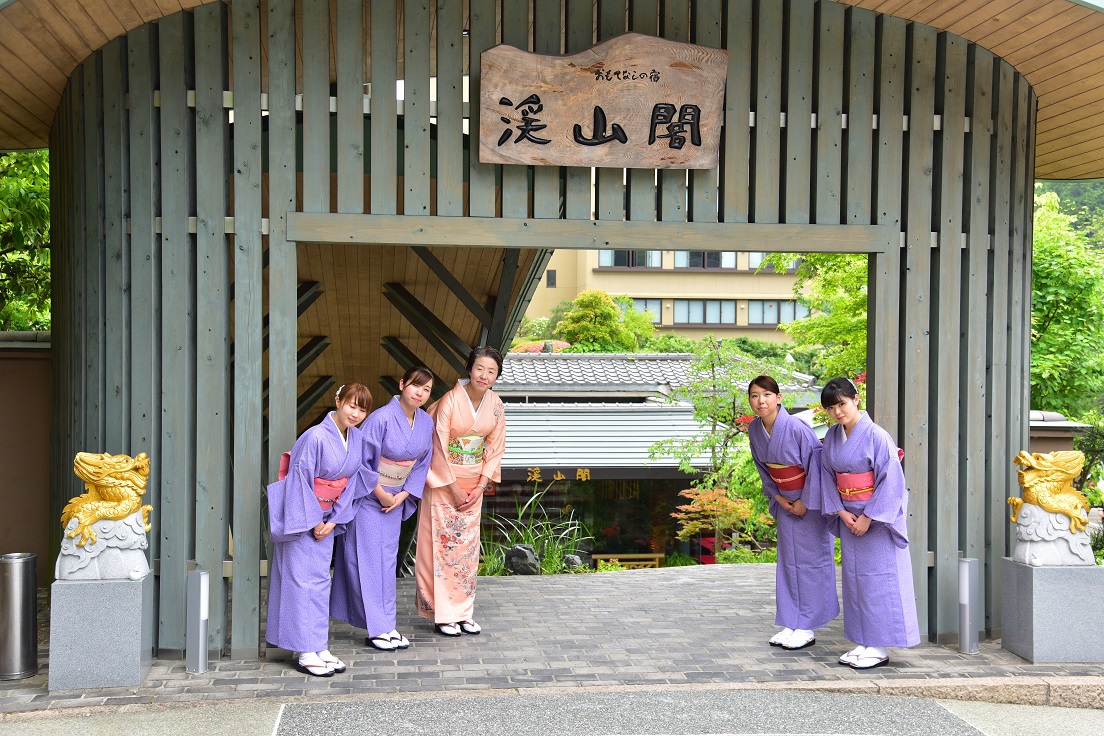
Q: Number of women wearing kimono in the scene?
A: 5